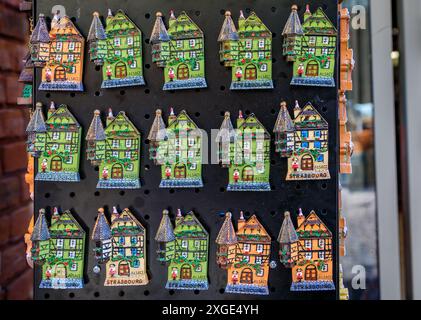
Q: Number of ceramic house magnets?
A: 15